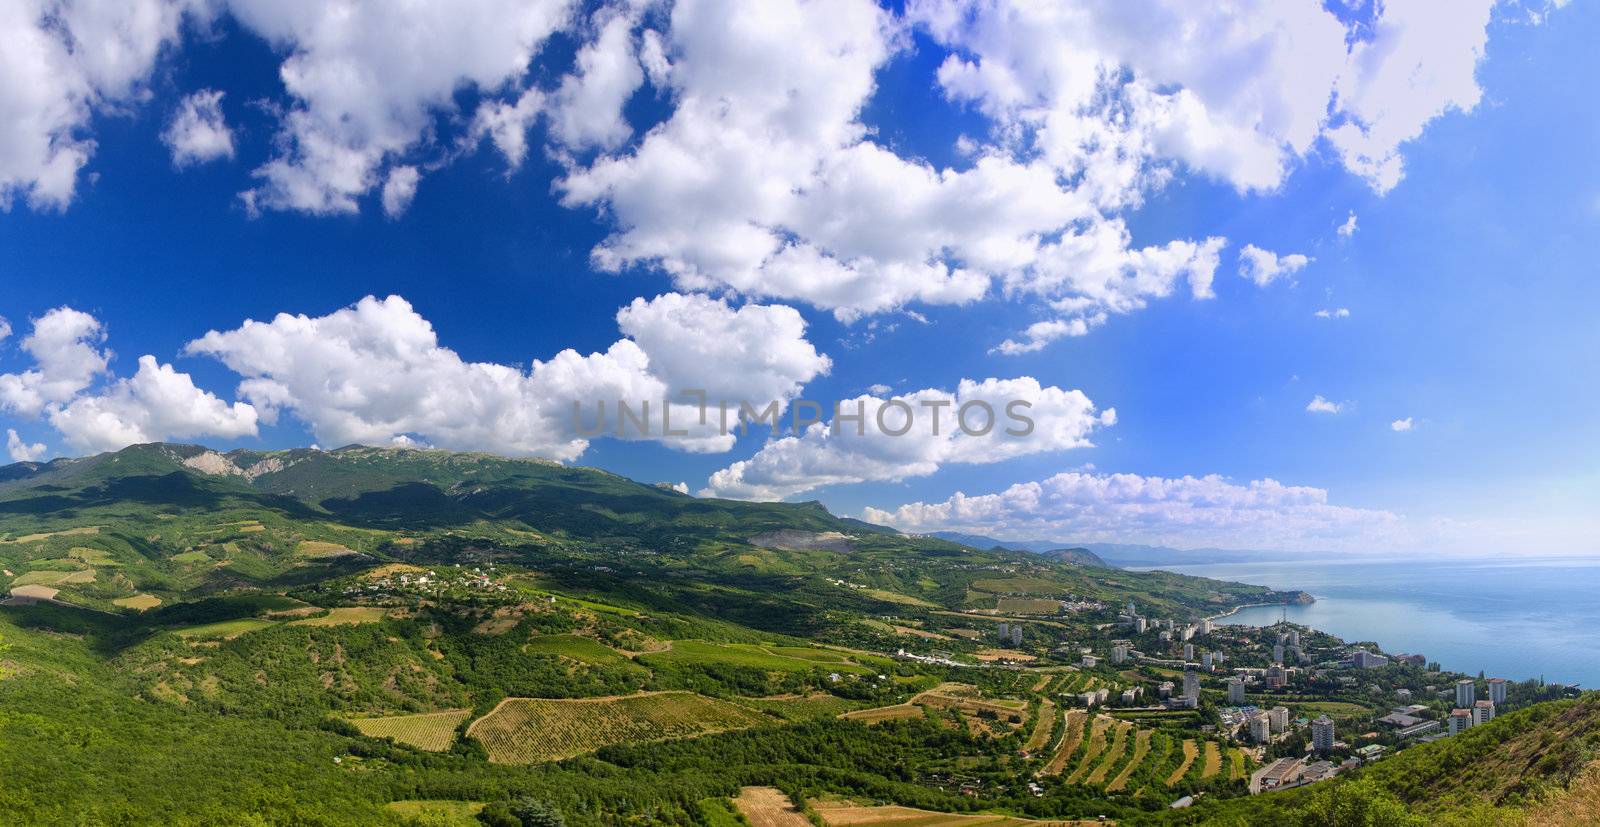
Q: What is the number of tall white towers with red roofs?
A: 3